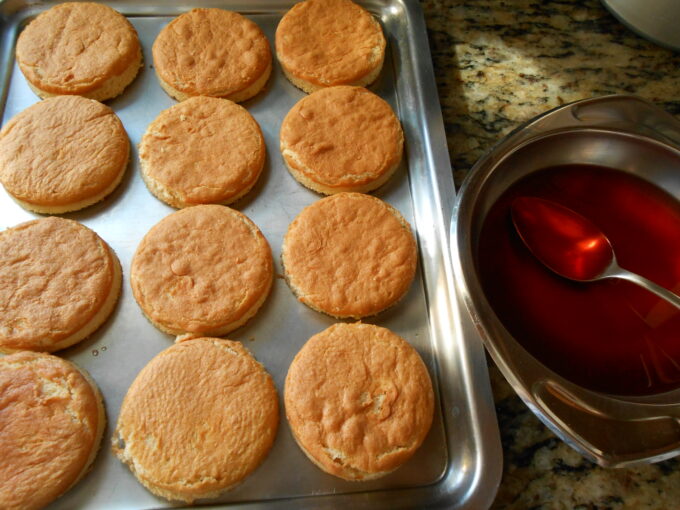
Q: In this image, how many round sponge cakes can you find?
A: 12